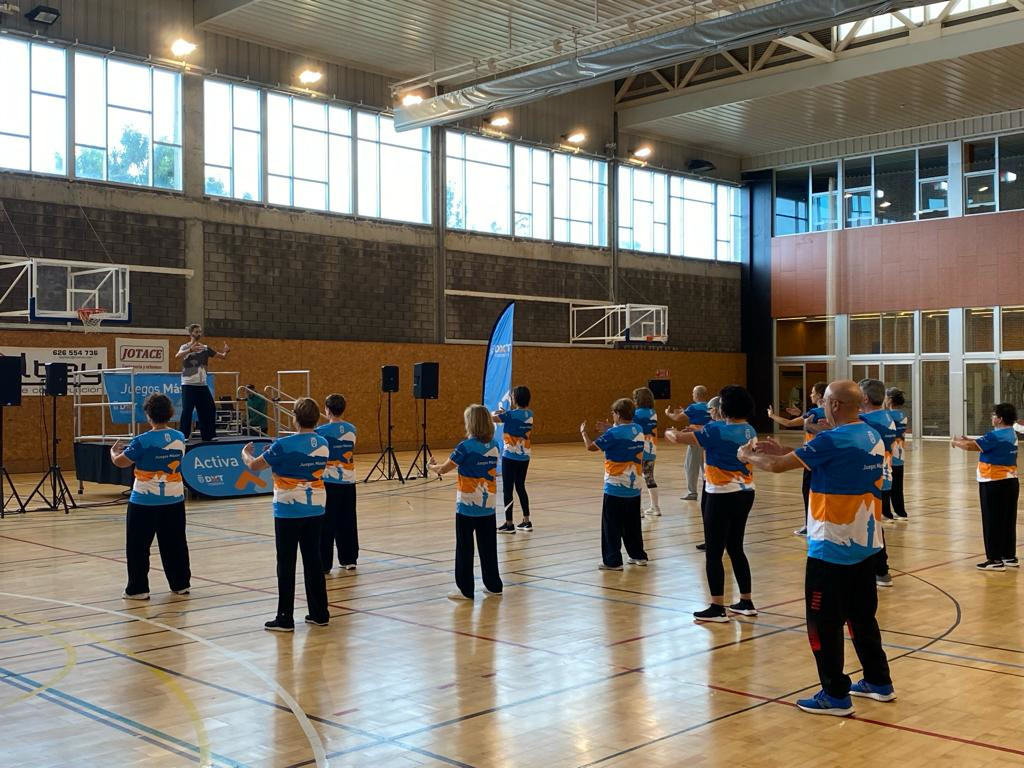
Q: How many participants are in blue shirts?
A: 15